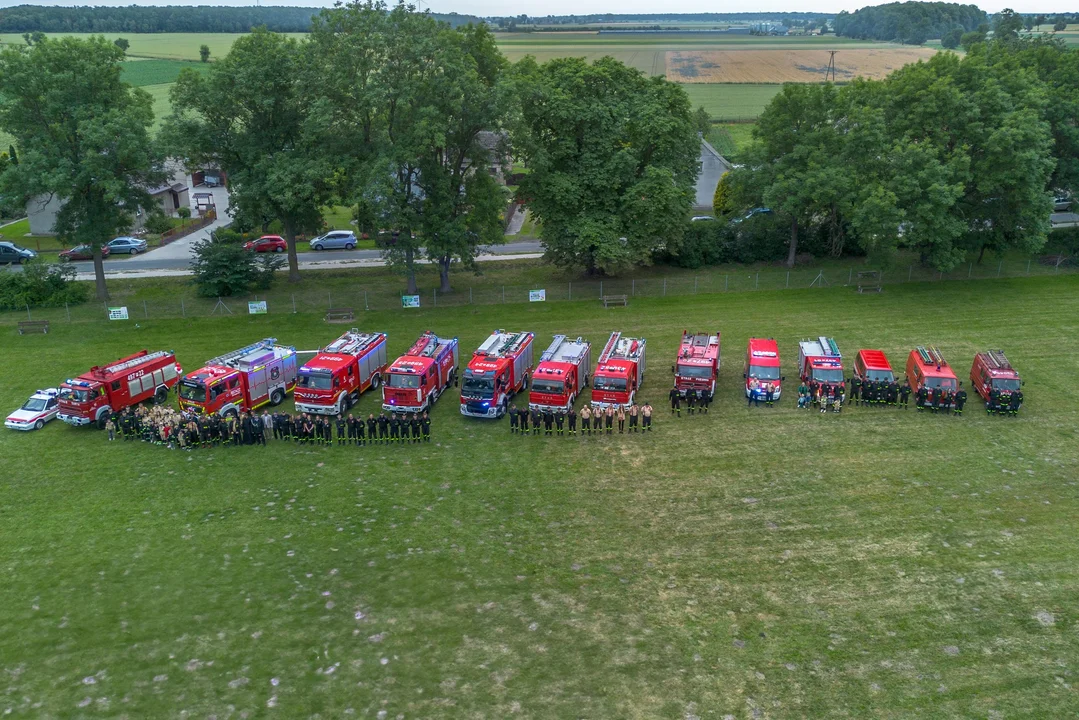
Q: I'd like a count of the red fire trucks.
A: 13